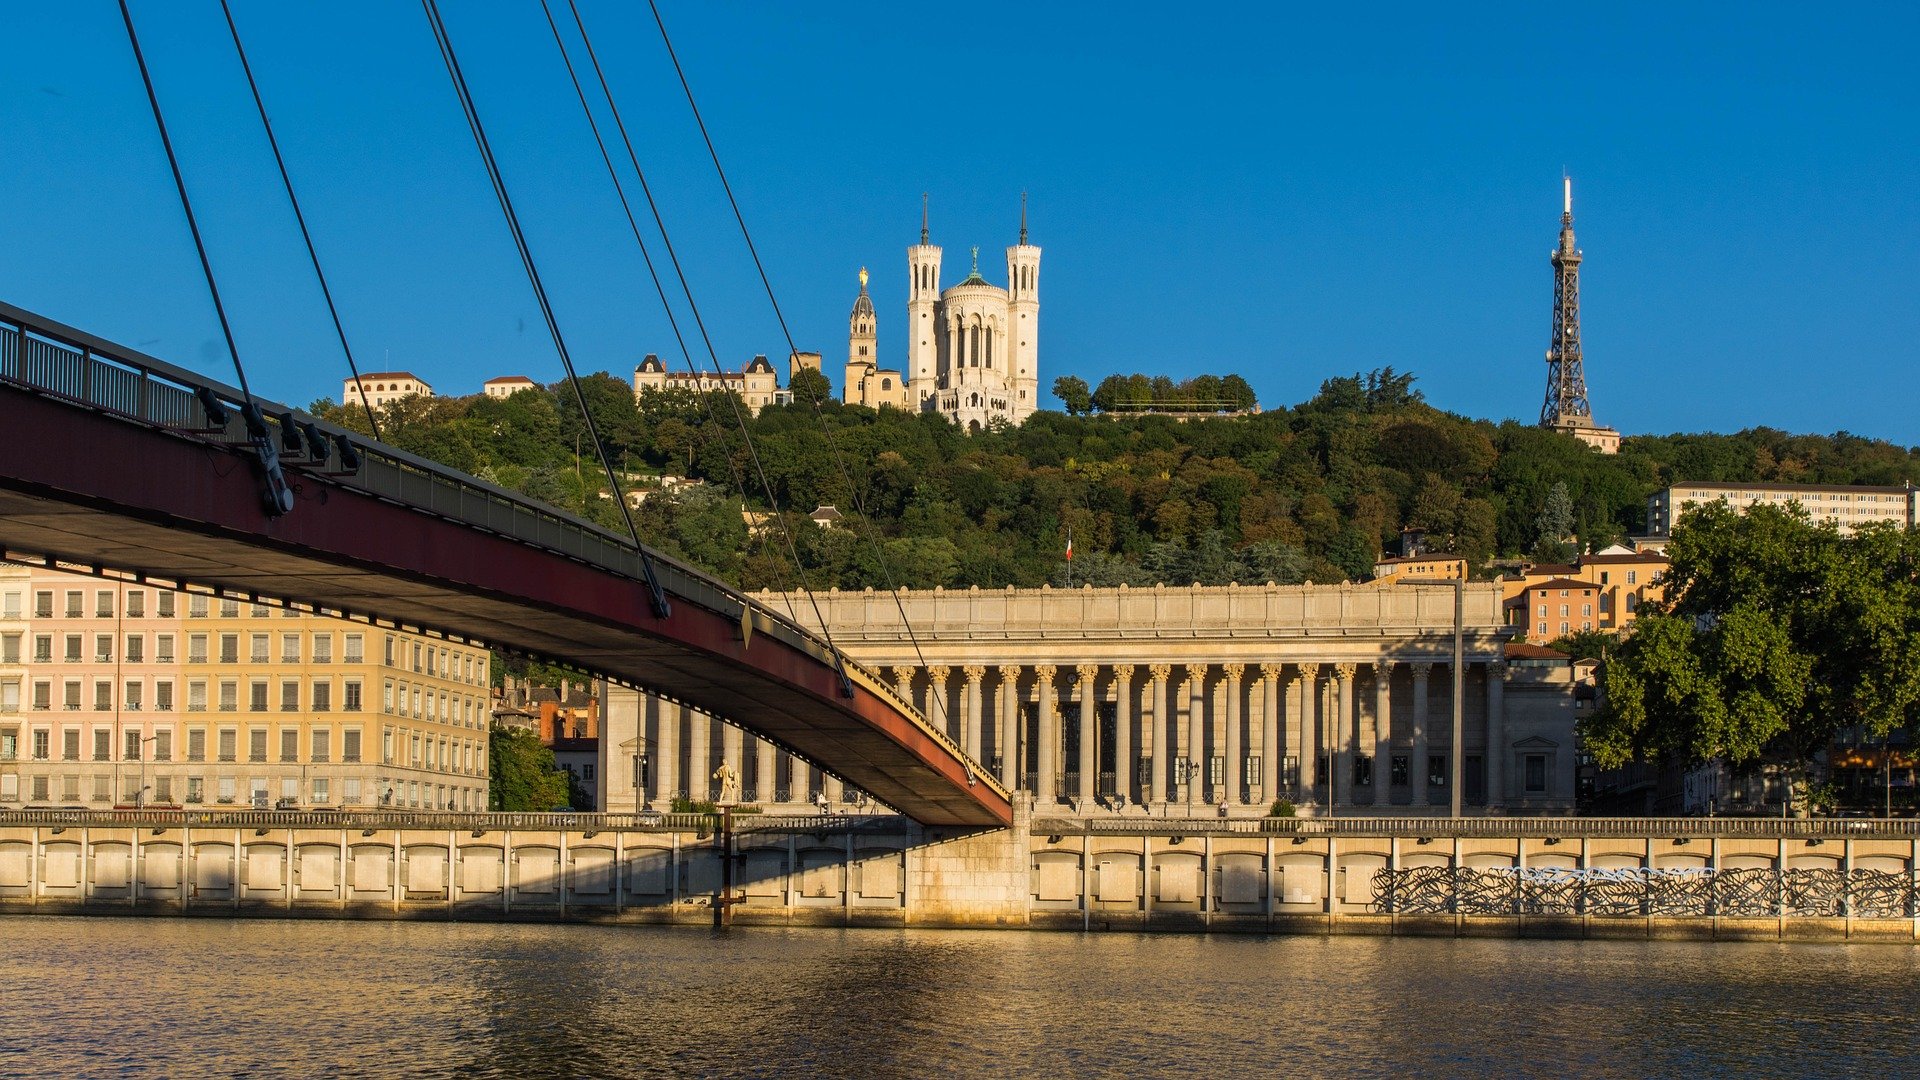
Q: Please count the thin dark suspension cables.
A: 7